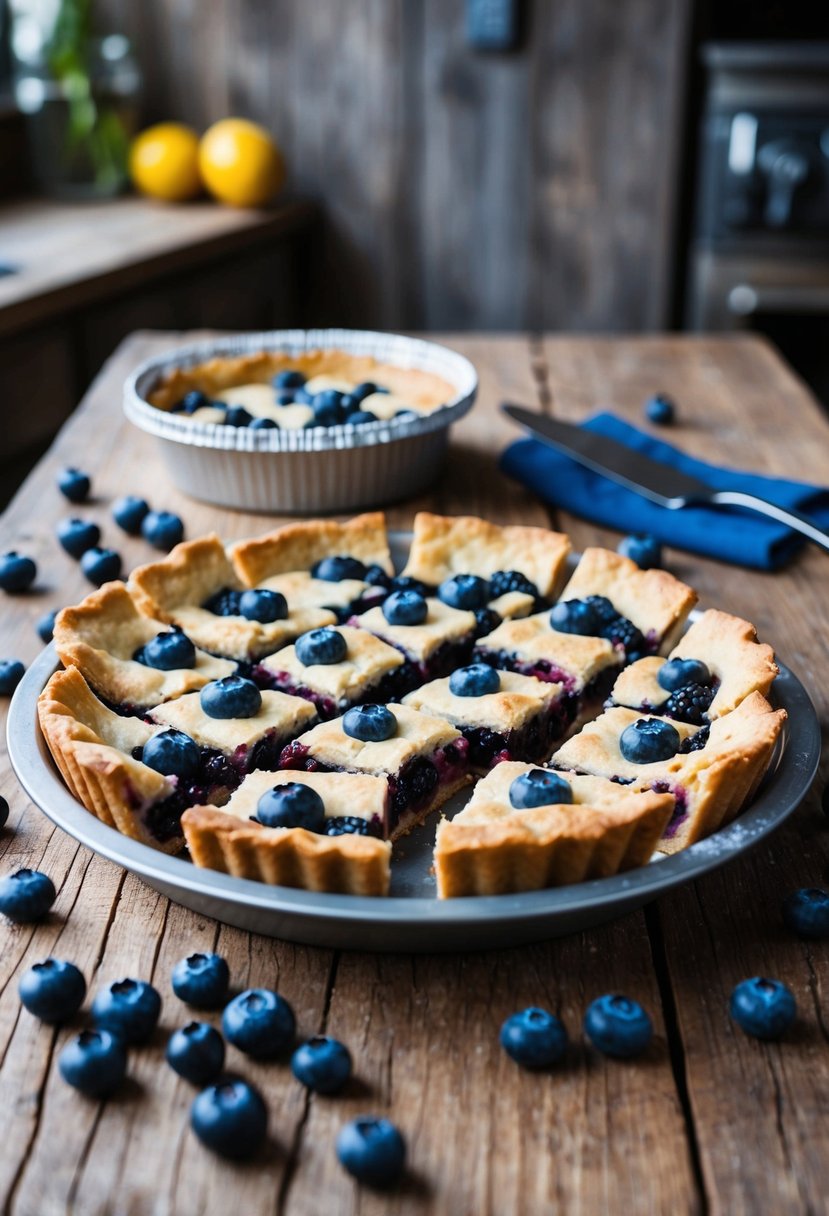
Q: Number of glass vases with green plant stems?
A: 1